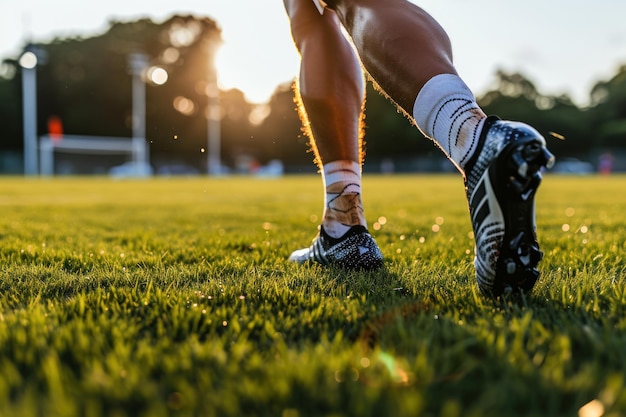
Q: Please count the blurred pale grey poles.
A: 3